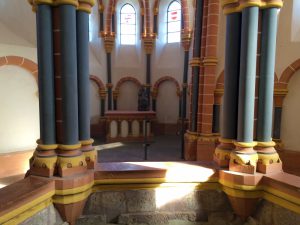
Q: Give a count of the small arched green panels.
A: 4